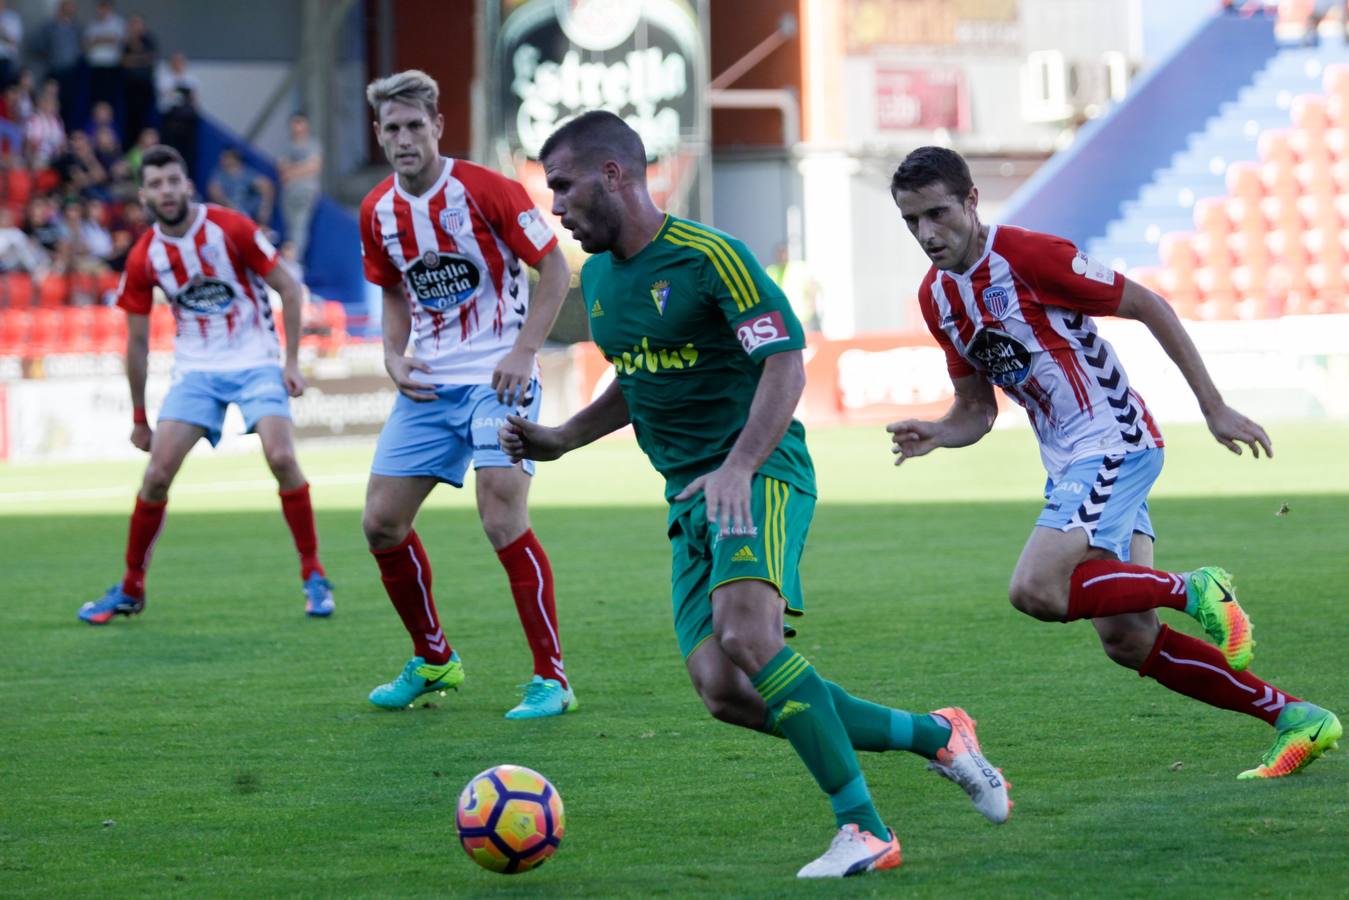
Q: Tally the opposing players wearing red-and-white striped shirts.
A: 3